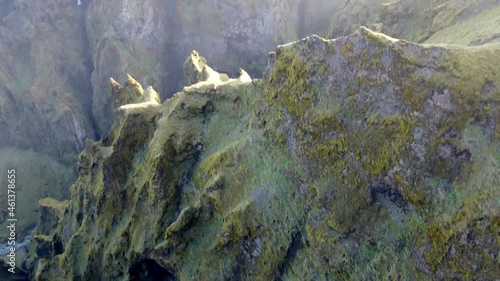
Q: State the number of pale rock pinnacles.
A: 5